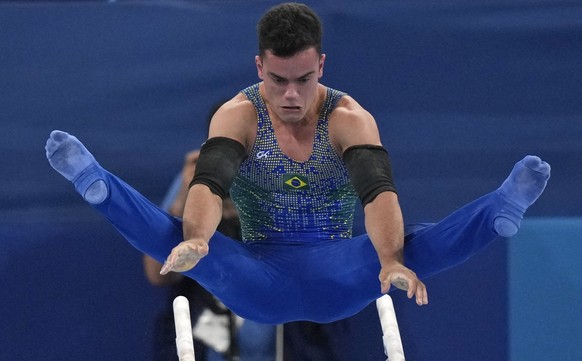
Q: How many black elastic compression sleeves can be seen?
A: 2